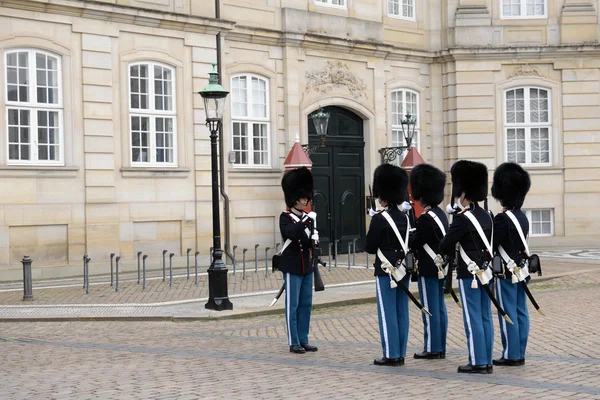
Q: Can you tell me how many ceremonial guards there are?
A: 5